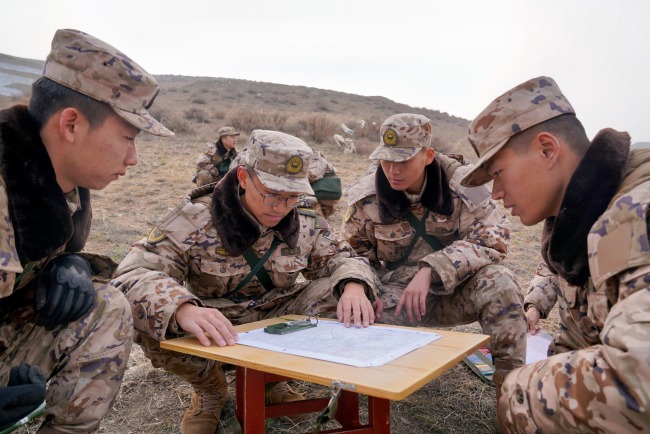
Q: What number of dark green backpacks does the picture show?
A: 1